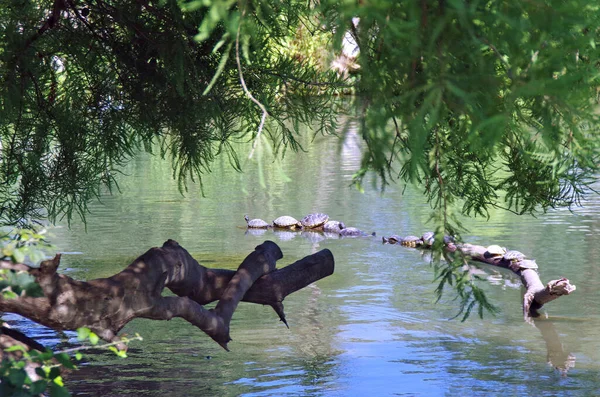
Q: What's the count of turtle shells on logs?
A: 11